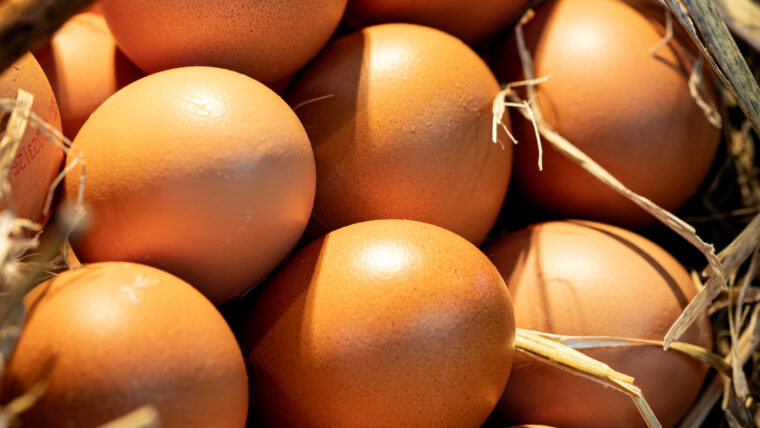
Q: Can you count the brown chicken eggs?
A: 10